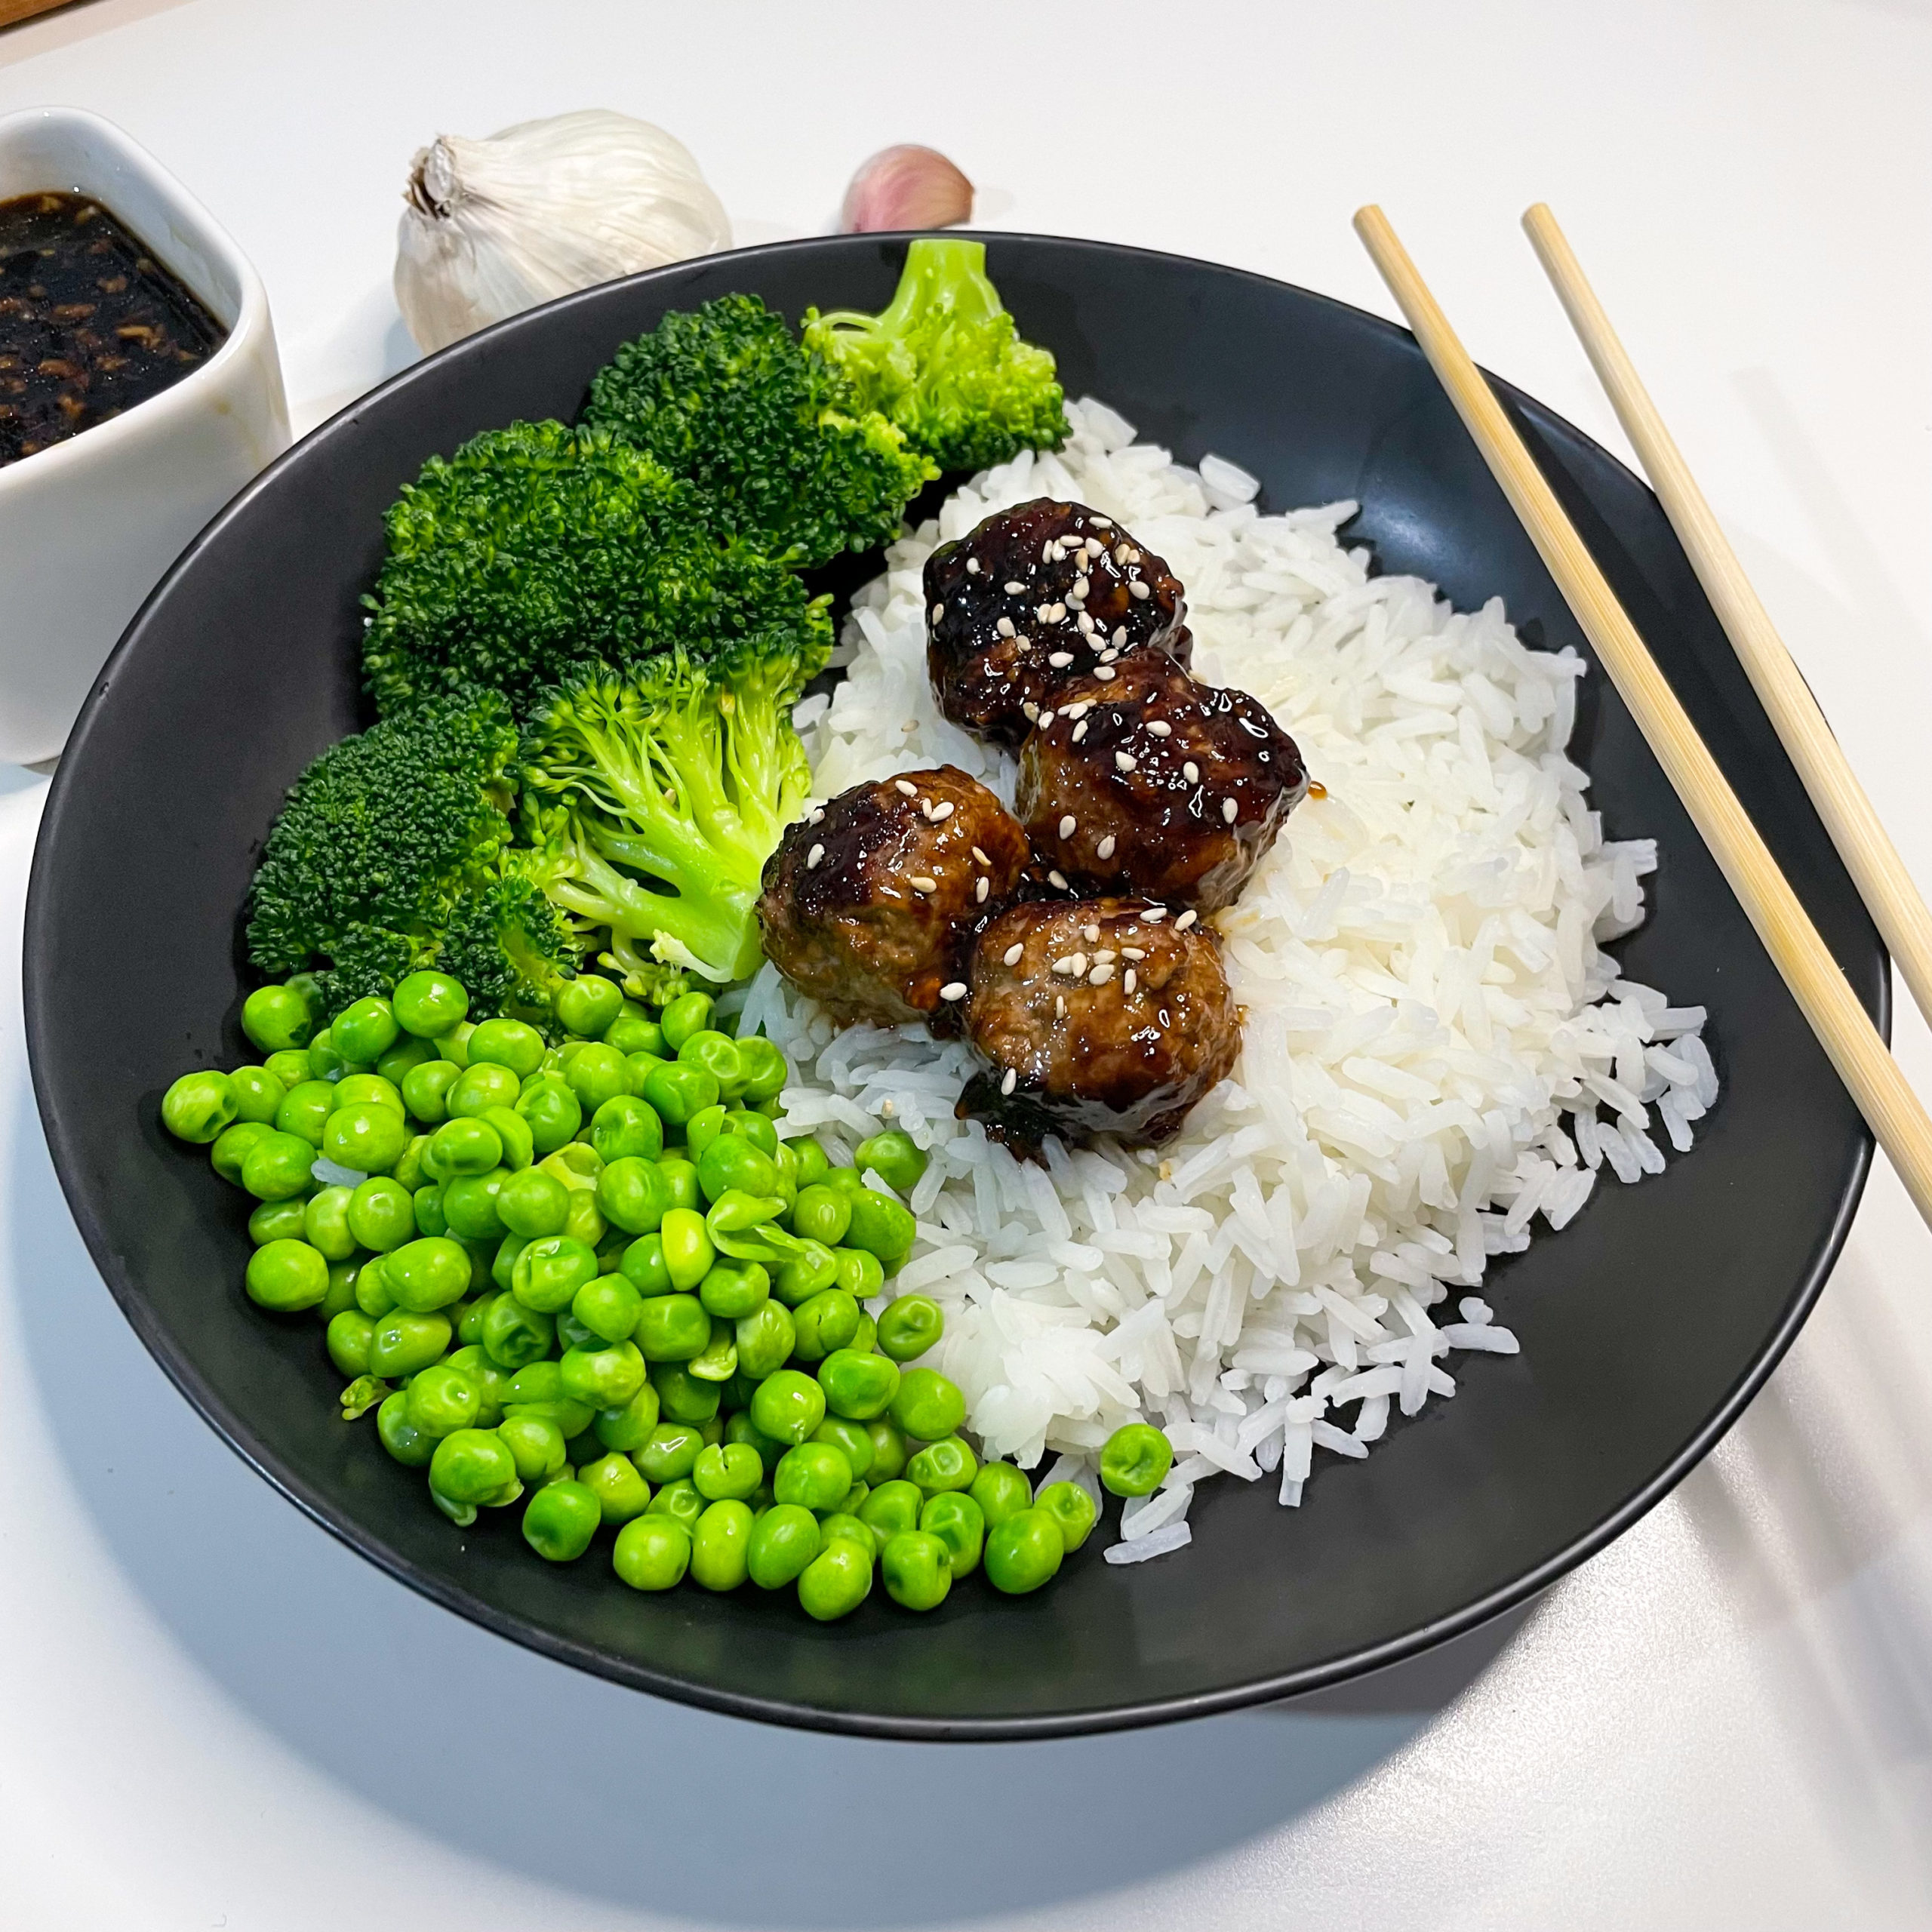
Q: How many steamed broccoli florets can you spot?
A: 5